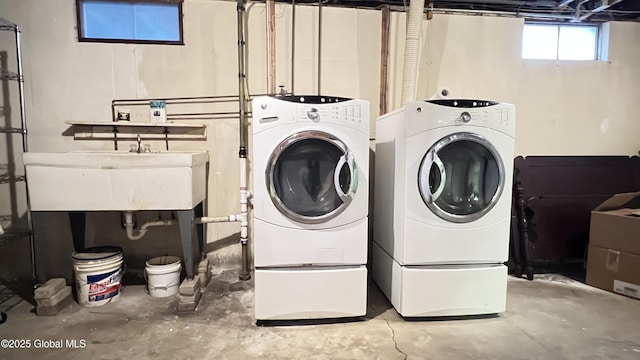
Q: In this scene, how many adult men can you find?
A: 0